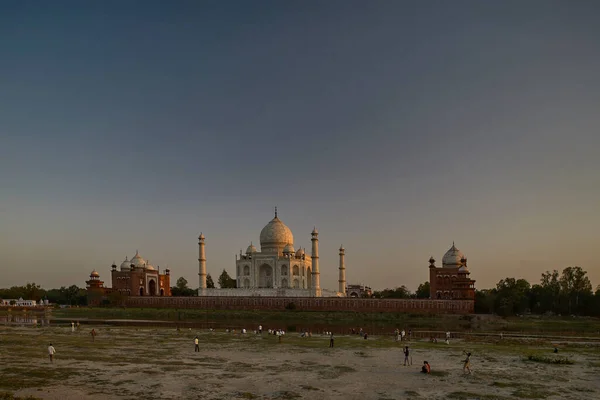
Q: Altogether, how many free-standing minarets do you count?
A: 3